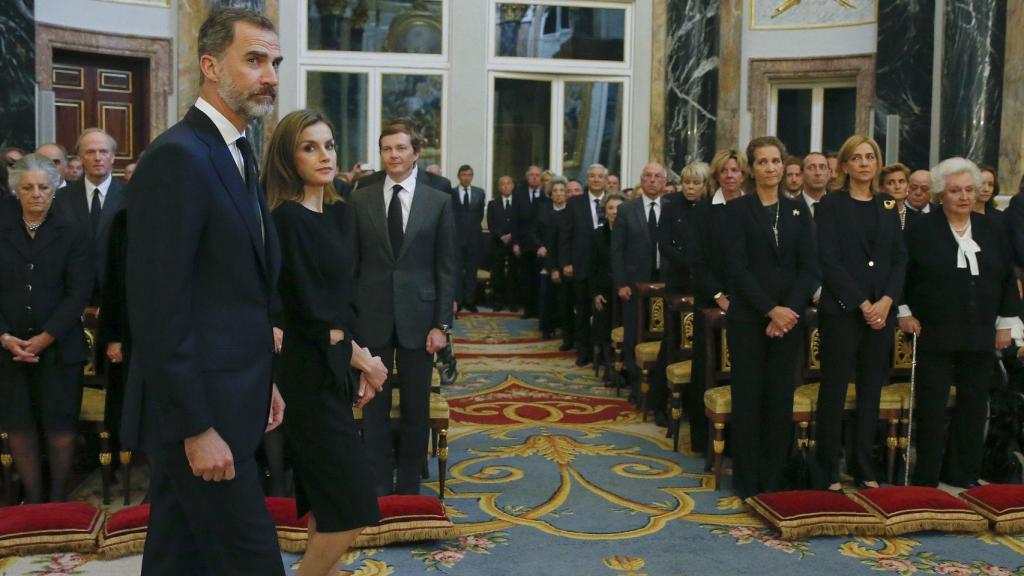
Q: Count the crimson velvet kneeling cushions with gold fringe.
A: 7